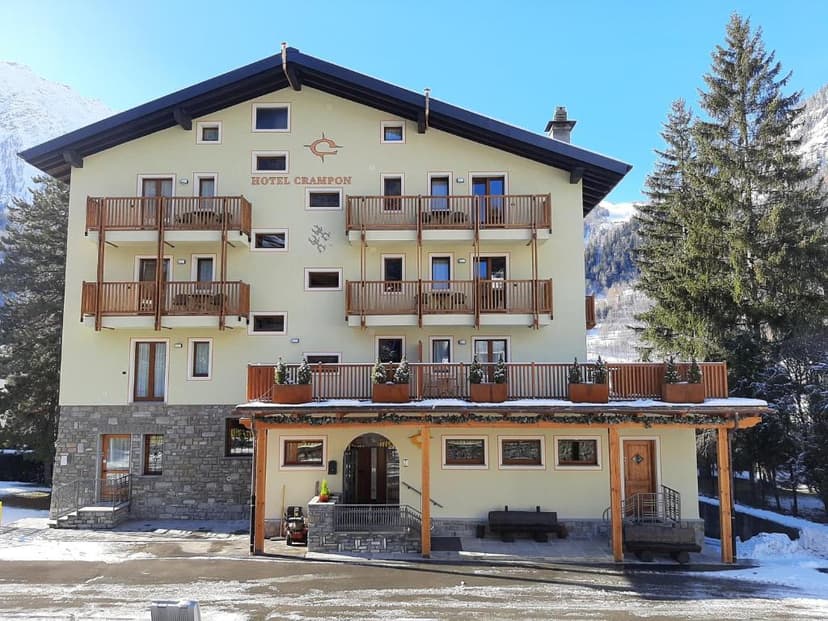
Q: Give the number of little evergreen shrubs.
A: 10